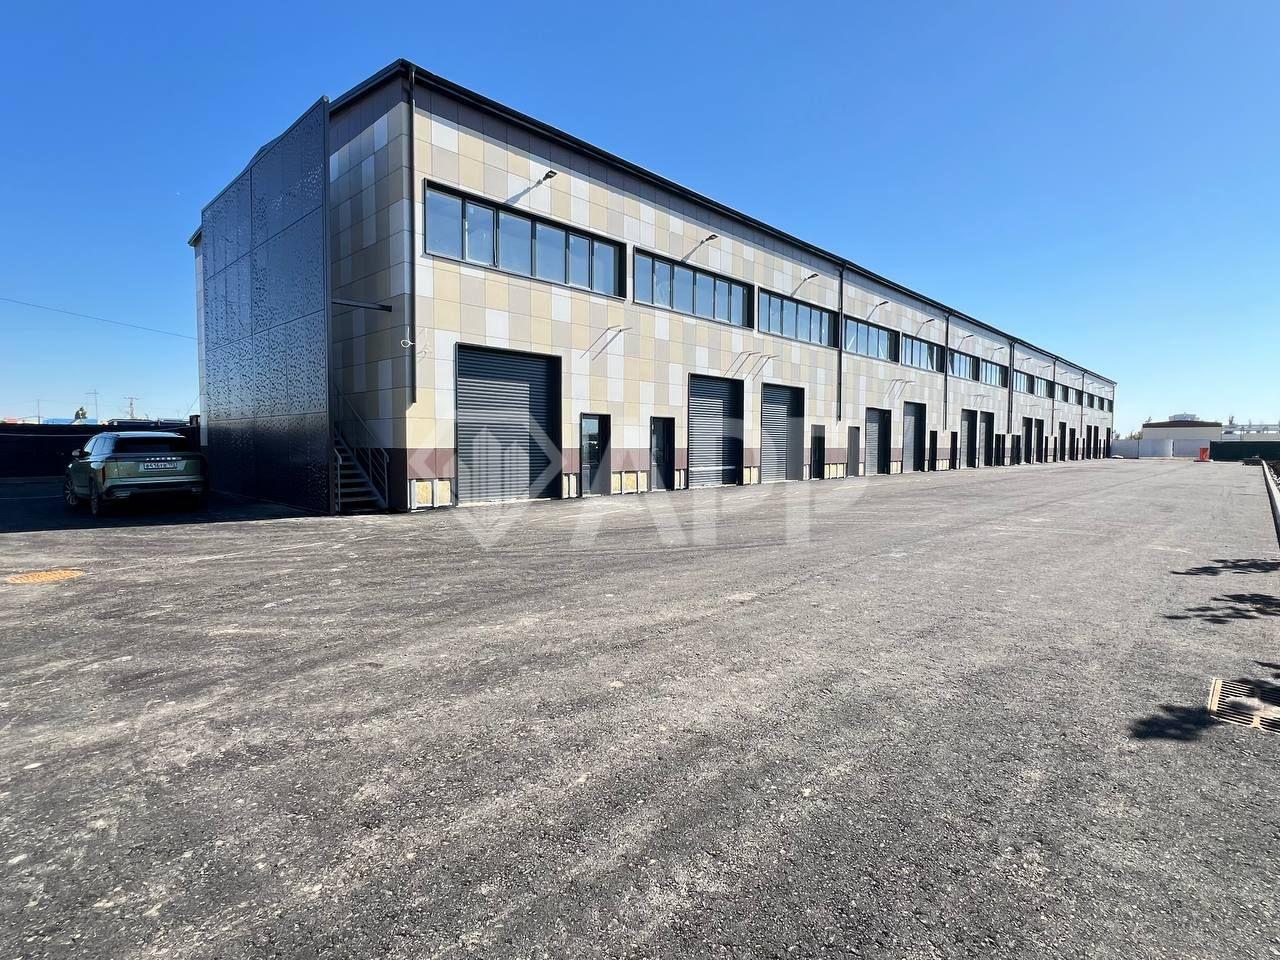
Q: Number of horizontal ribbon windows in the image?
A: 14